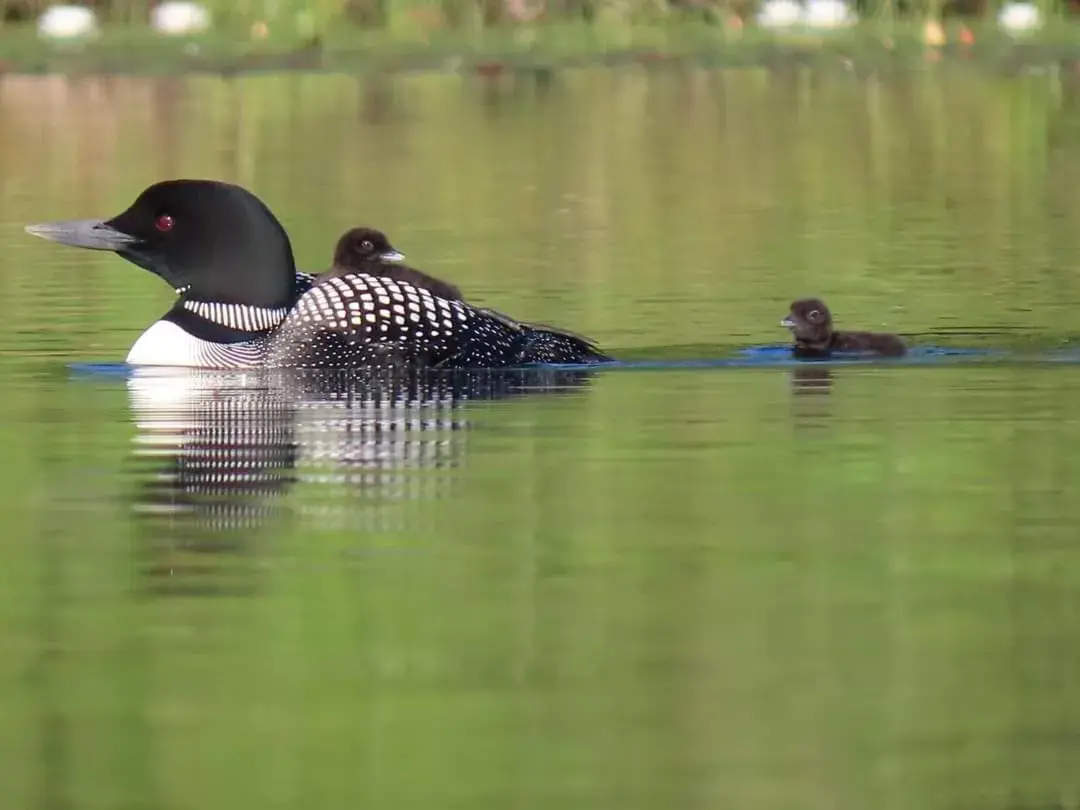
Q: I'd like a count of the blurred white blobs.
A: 5